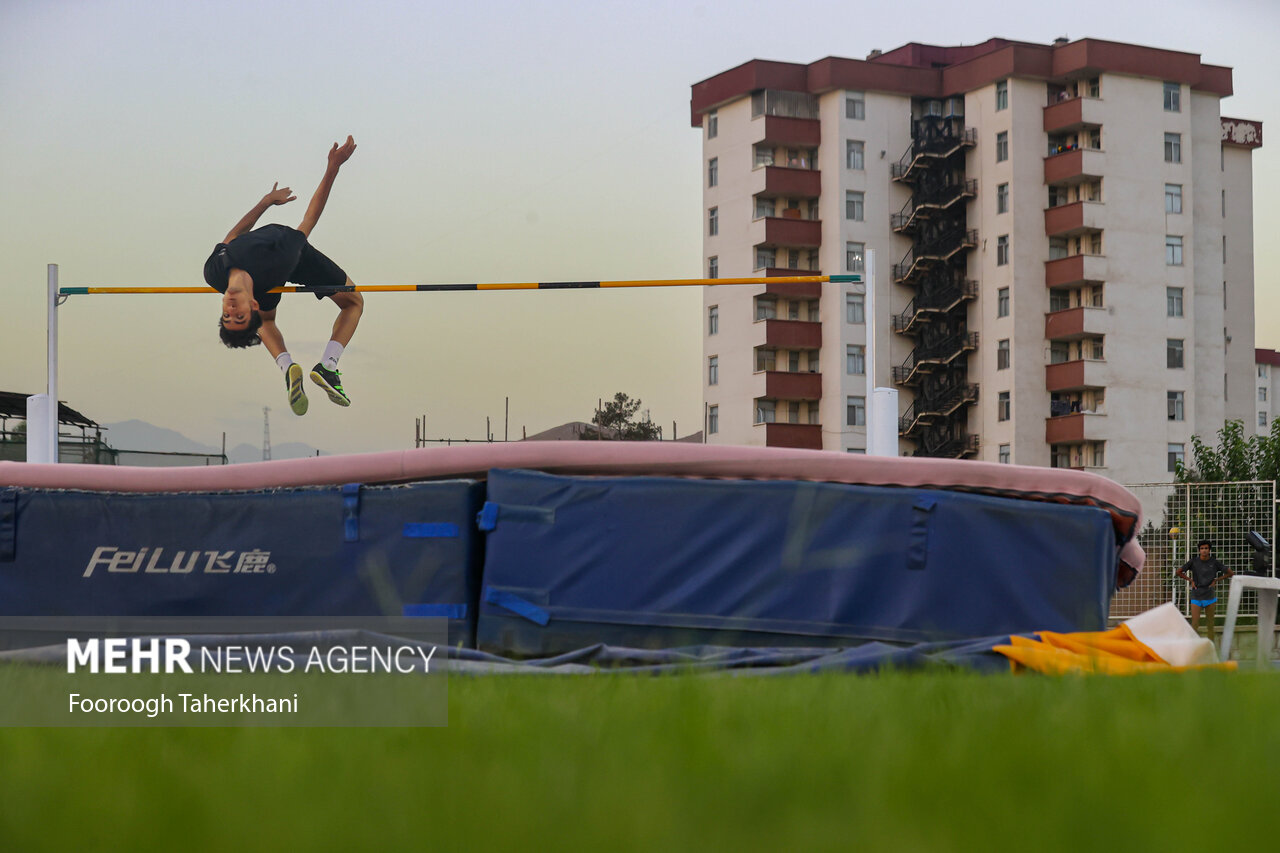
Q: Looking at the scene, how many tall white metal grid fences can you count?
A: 1